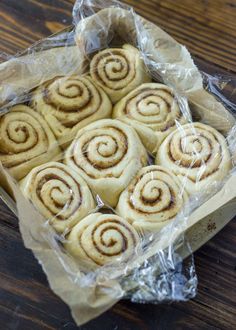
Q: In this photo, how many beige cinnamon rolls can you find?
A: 9